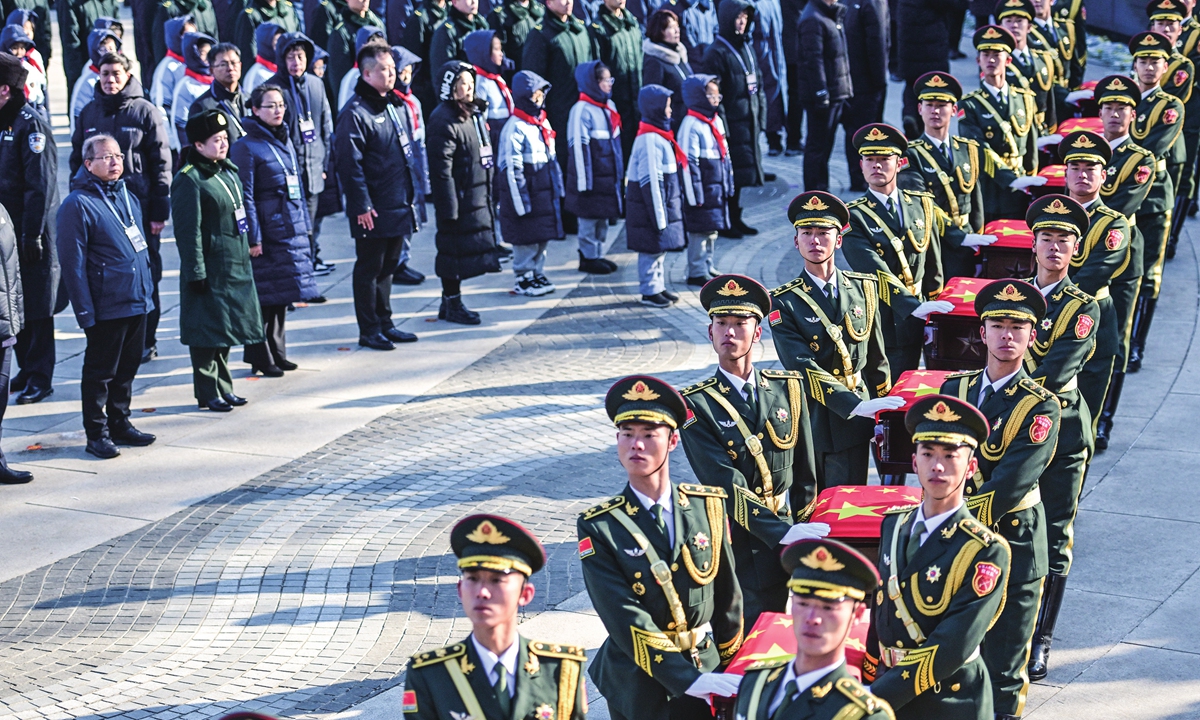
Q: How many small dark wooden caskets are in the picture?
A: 8